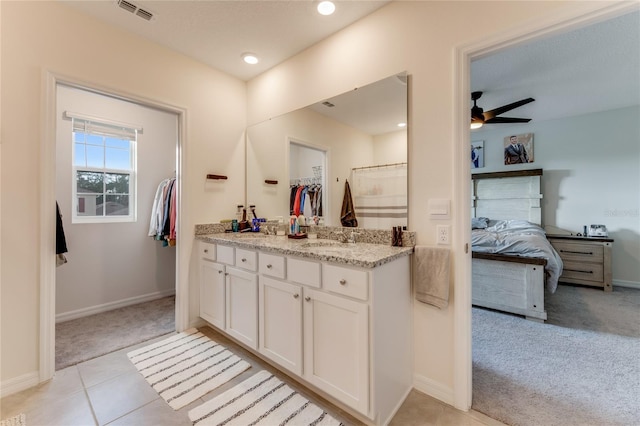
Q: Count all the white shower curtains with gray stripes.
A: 1